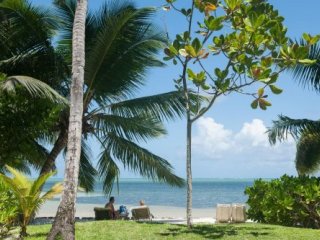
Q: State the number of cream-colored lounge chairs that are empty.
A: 2